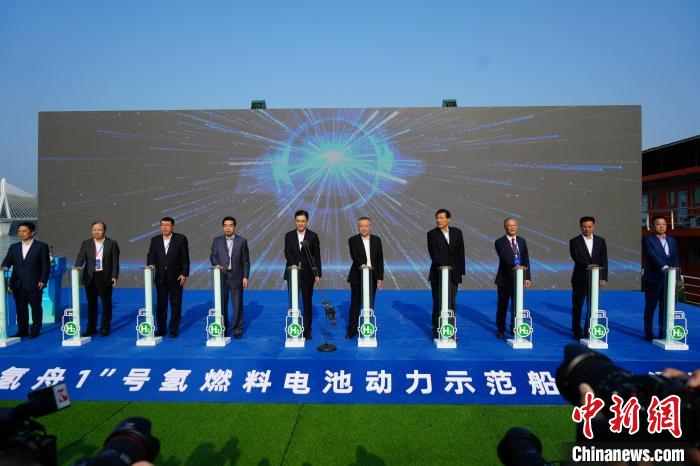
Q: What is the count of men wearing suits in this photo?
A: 10